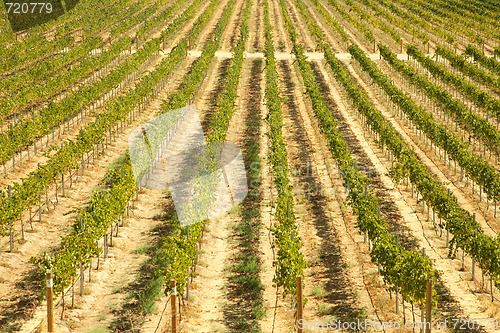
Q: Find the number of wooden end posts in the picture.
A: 4